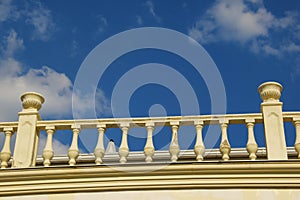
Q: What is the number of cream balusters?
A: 11